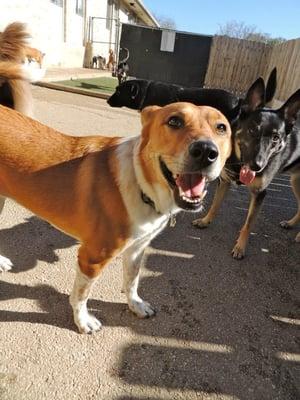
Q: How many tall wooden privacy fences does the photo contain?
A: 1